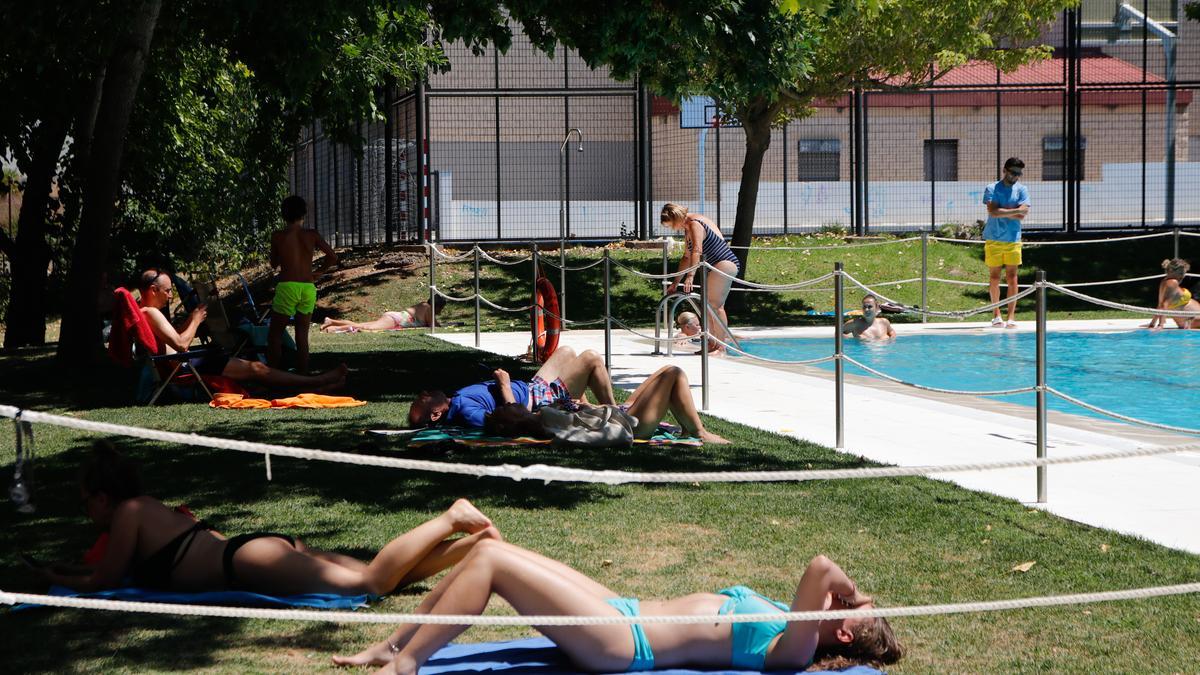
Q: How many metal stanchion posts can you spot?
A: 10